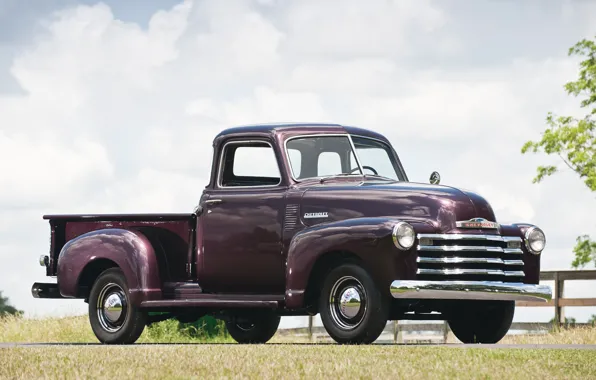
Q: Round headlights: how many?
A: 2